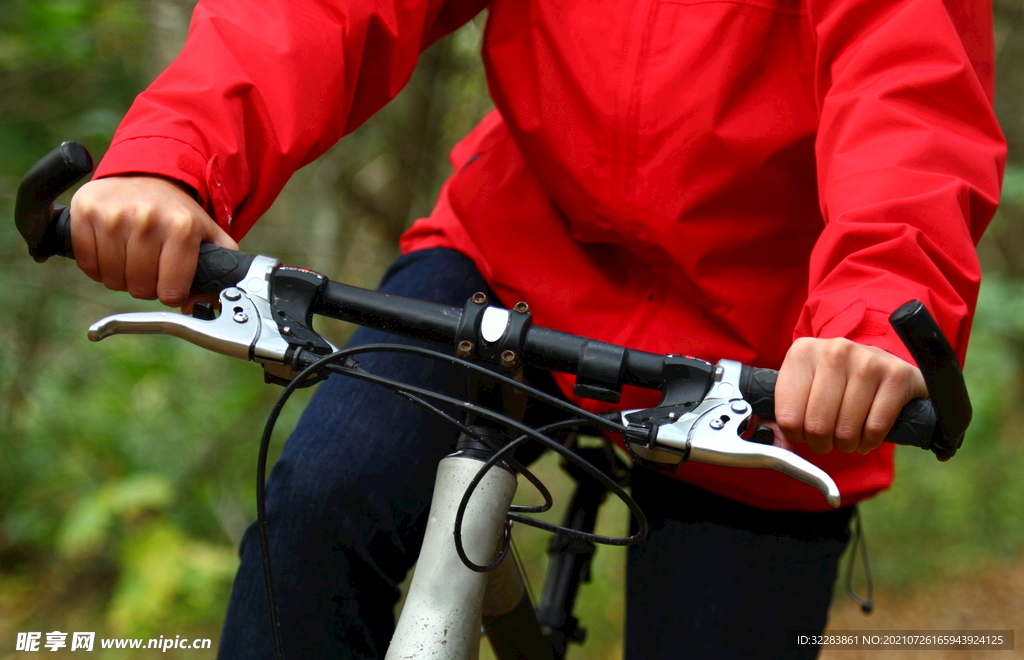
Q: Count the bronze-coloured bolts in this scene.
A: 4